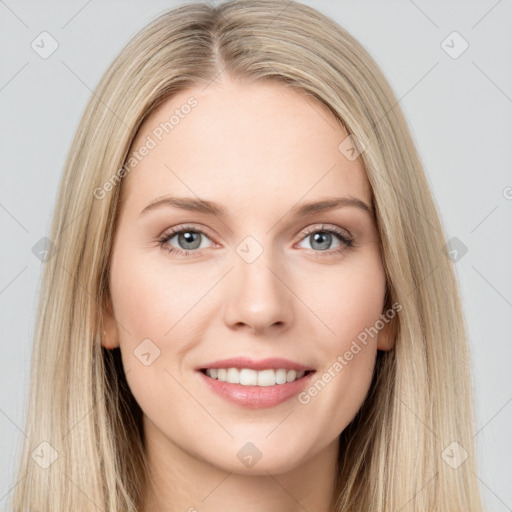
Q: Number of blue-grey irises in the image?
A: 2